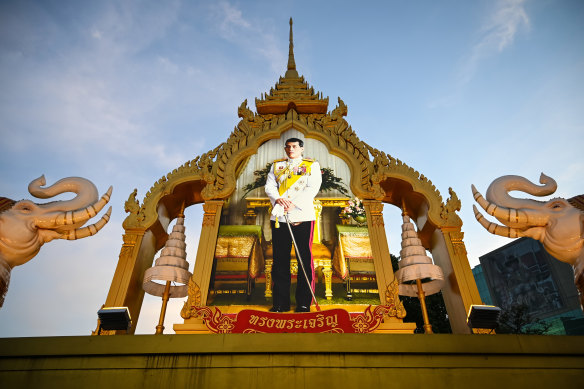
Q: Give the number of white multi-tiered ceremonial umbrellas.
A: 2